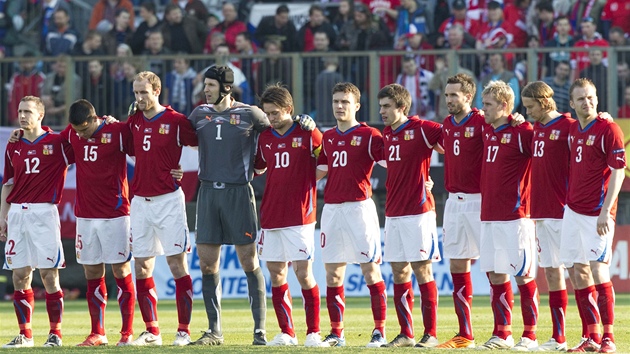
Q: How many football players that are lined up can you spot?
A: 11